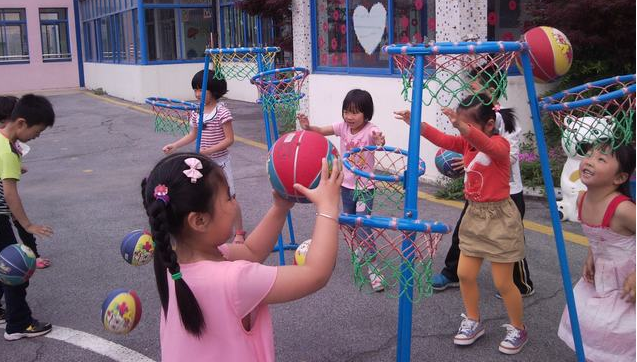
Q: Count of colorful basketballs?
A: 7